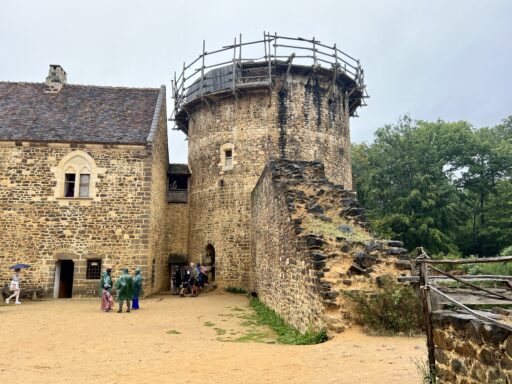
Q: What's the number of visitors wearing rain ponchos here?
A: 3